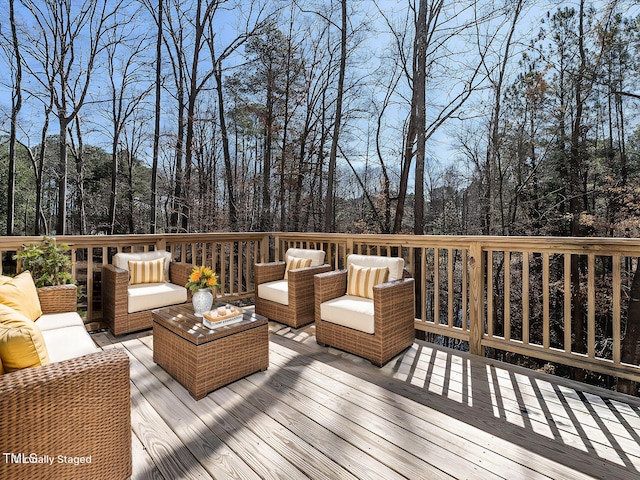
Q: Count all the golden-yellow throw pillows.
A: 2